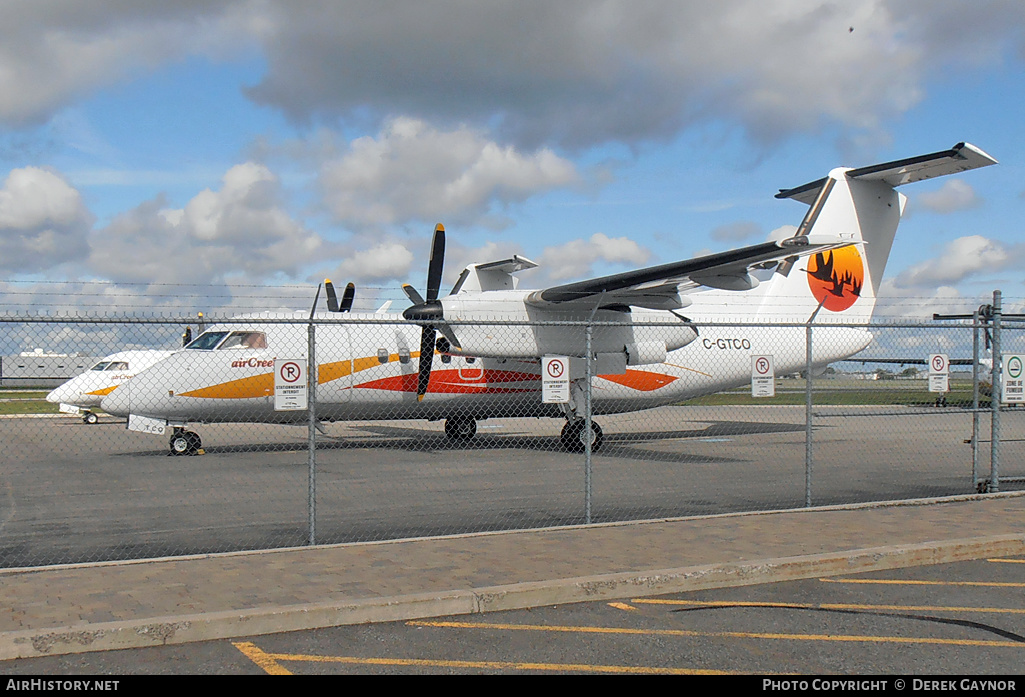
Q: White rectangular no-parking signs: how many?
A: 4